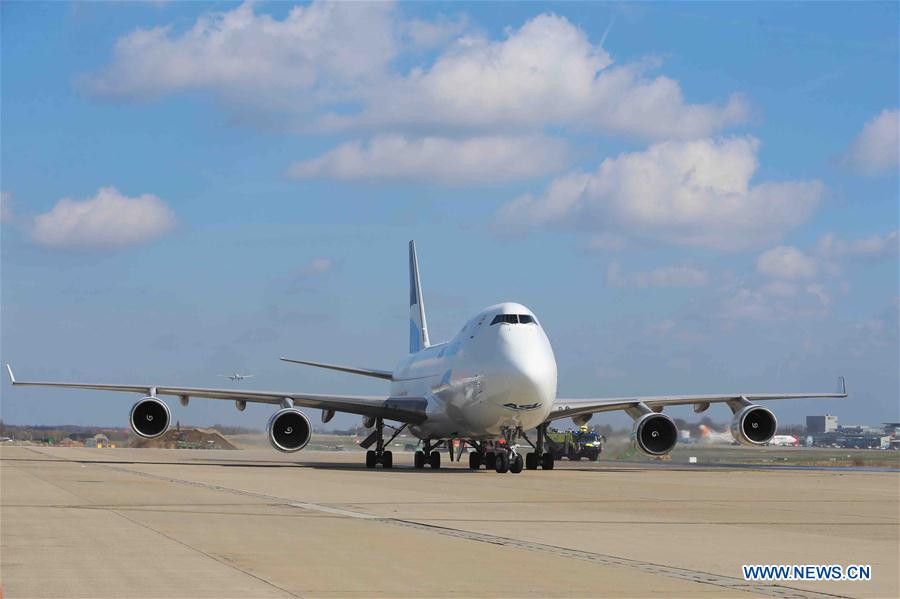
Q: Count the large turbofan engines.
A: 4